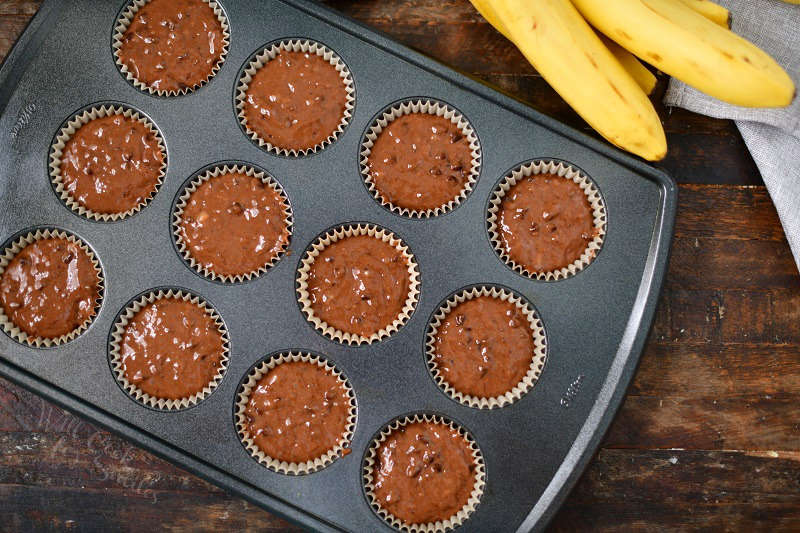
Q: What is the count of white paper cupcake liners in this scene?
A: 12